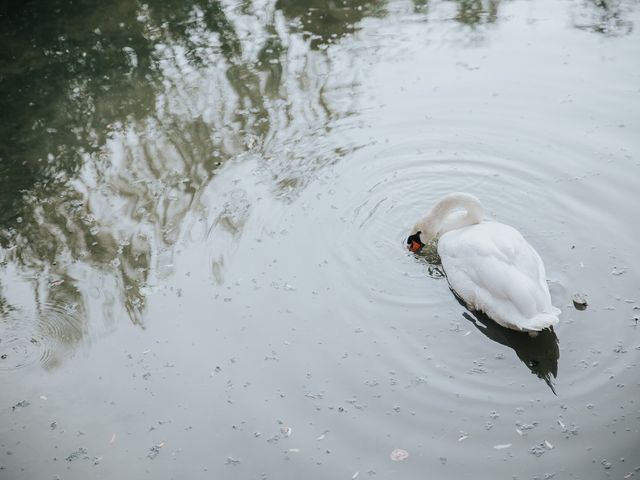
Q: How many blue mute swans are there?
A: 0